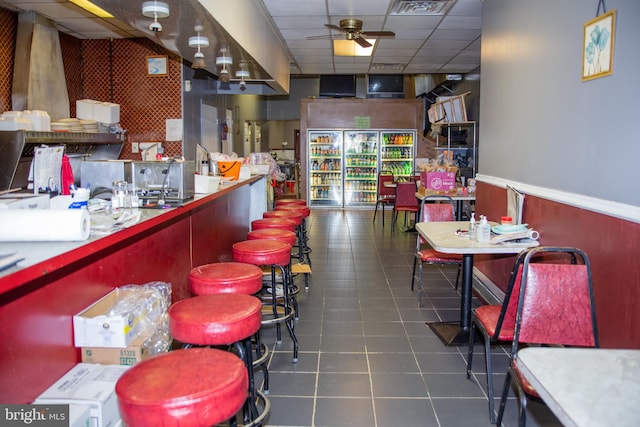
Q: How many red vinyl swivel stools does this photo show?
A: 9